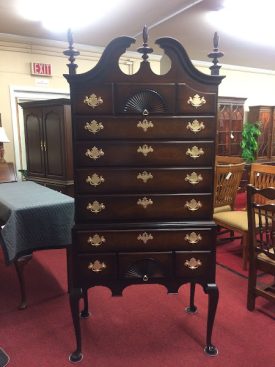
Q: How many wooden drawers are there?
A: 11